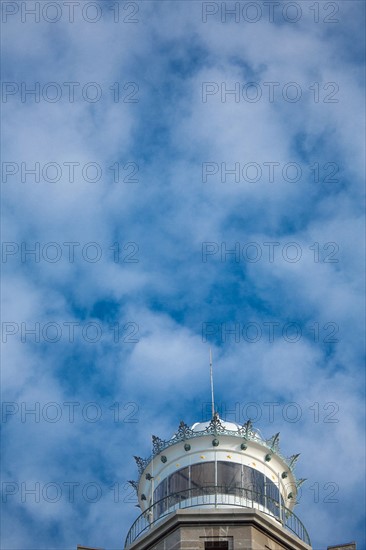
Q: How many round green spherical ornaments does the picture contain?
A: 9